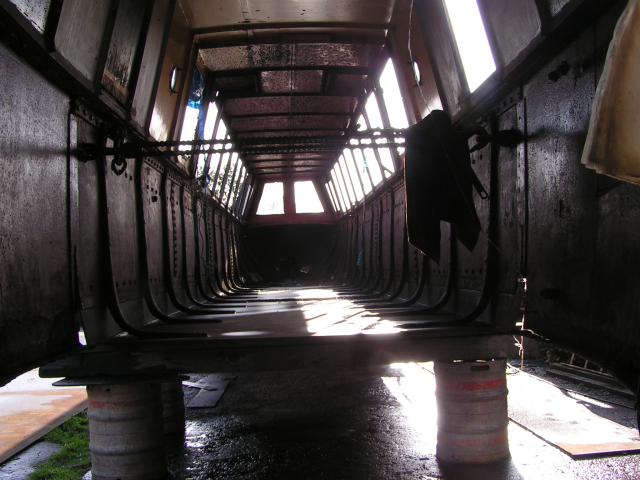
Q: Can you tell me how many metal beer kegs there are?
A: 3